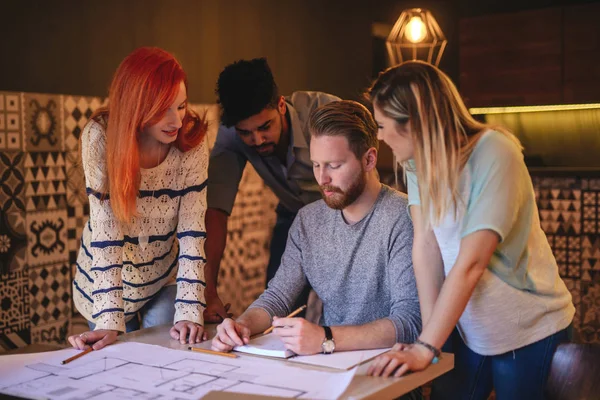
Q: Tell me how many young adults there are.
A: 4